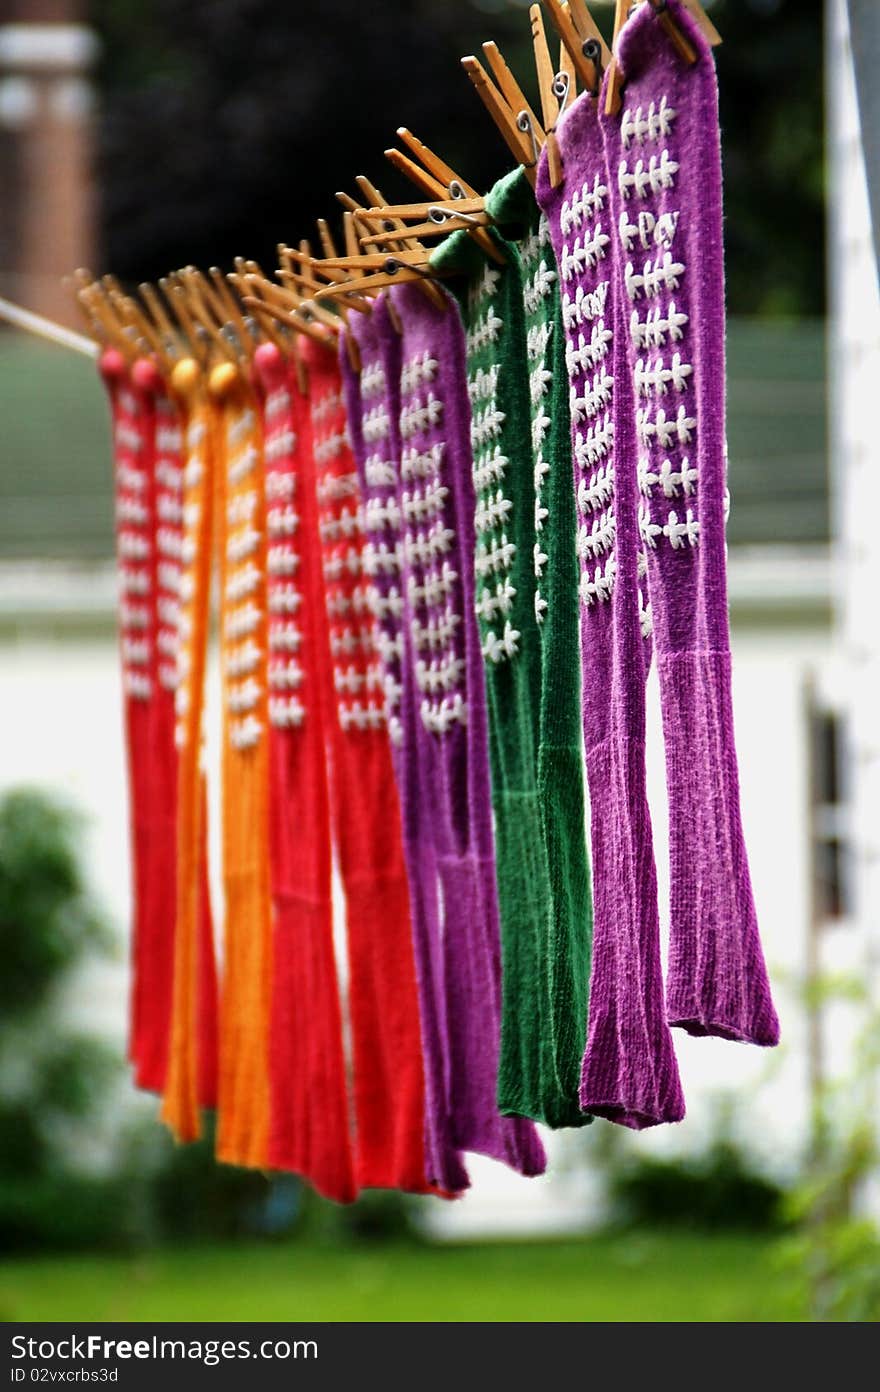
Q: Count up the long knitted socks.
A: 12